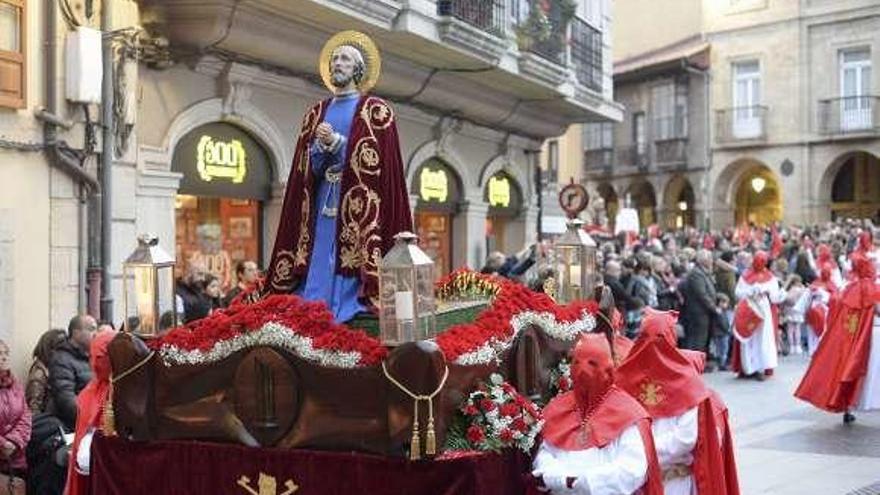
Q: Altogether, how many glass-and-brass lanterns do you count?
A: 3